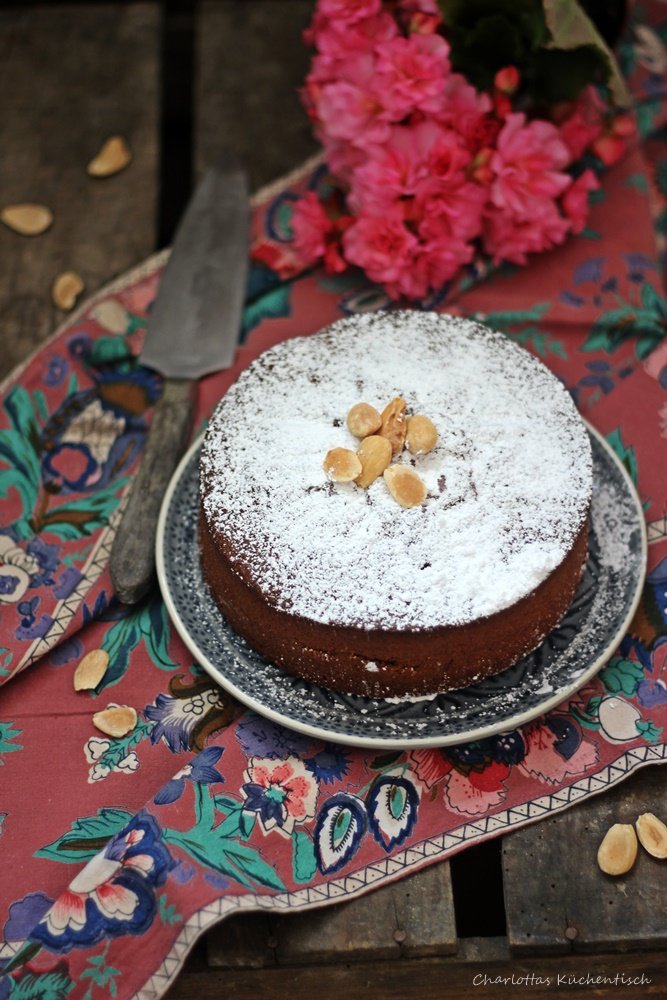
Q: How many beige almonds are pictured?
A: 13